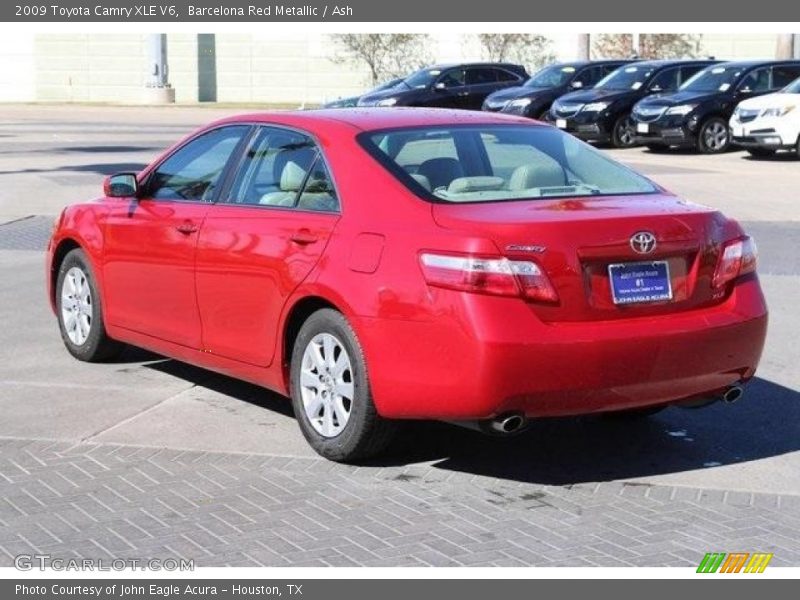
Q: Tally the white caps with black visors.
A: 0